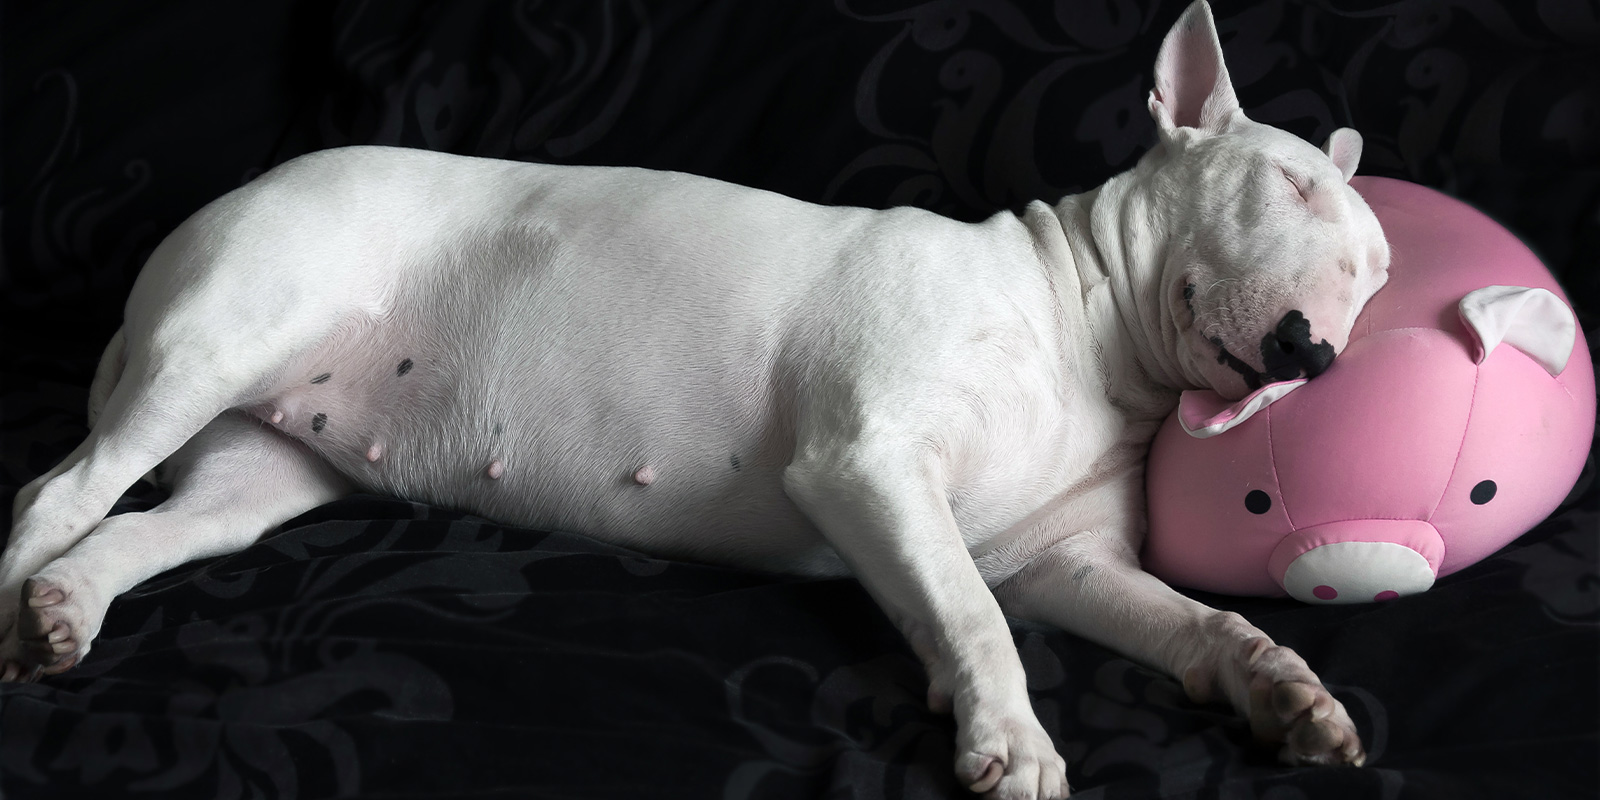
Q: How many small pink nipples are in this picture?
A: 4